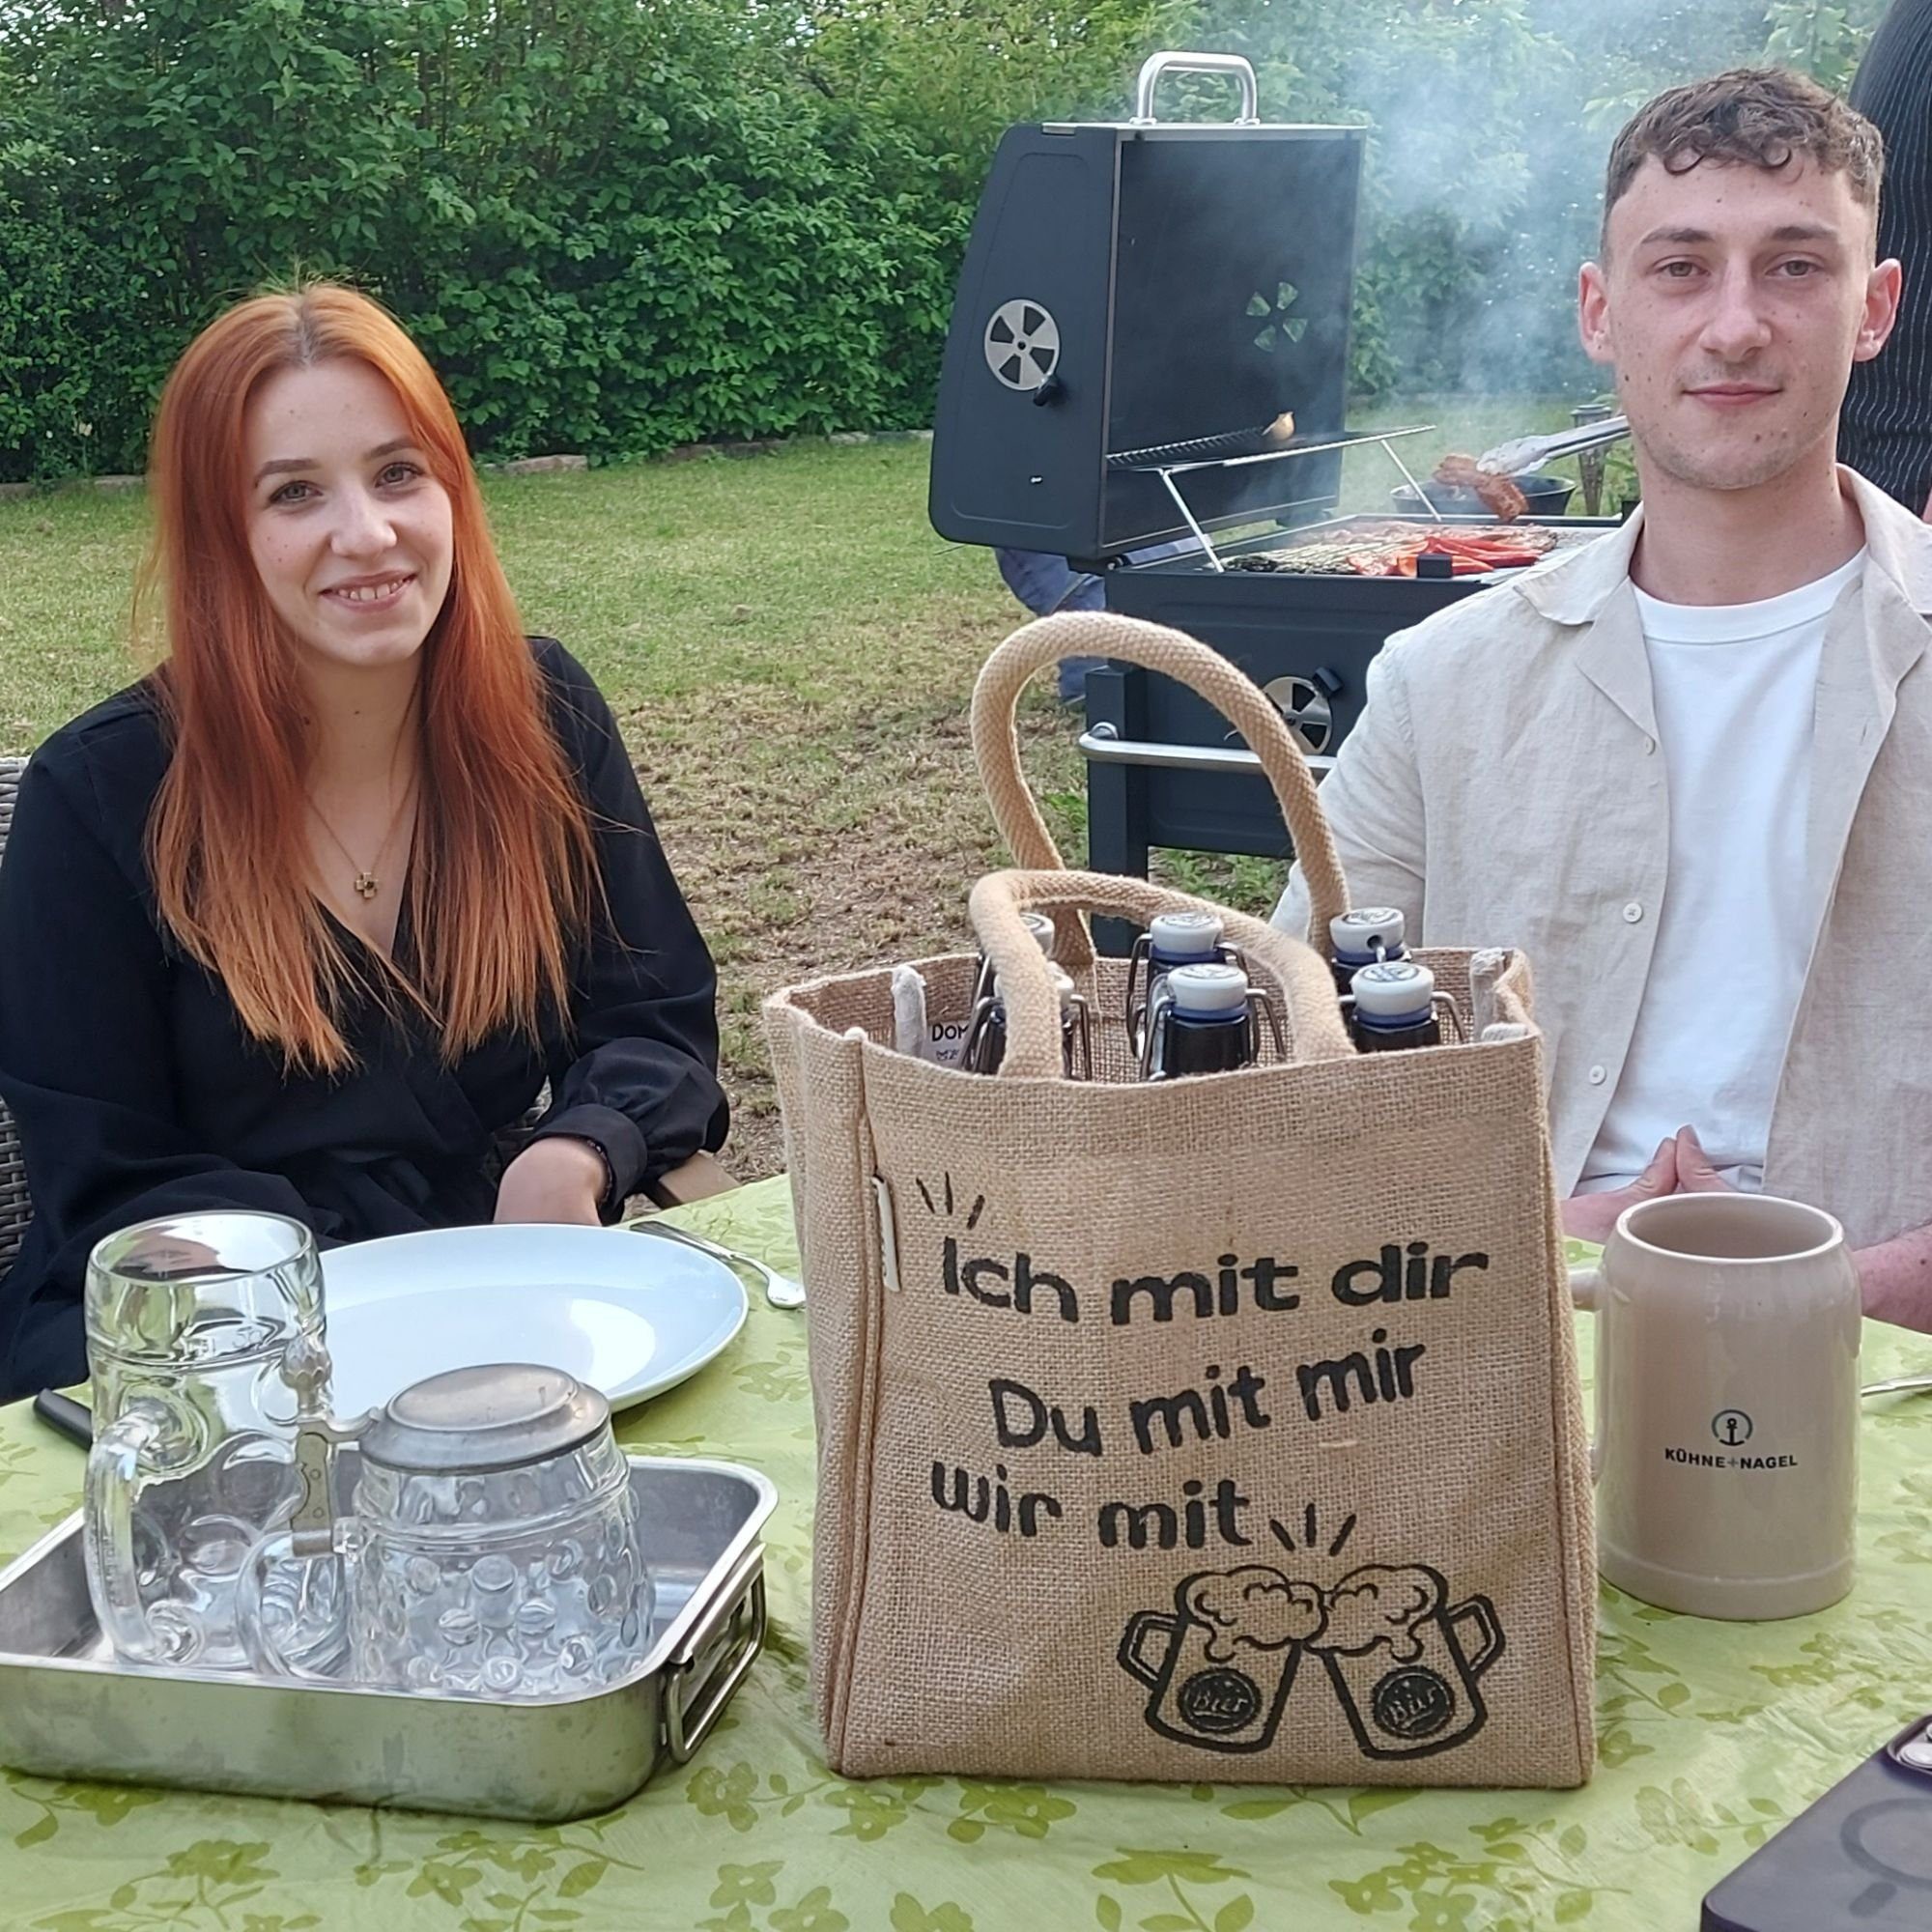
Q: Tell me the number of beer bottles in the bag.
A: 6